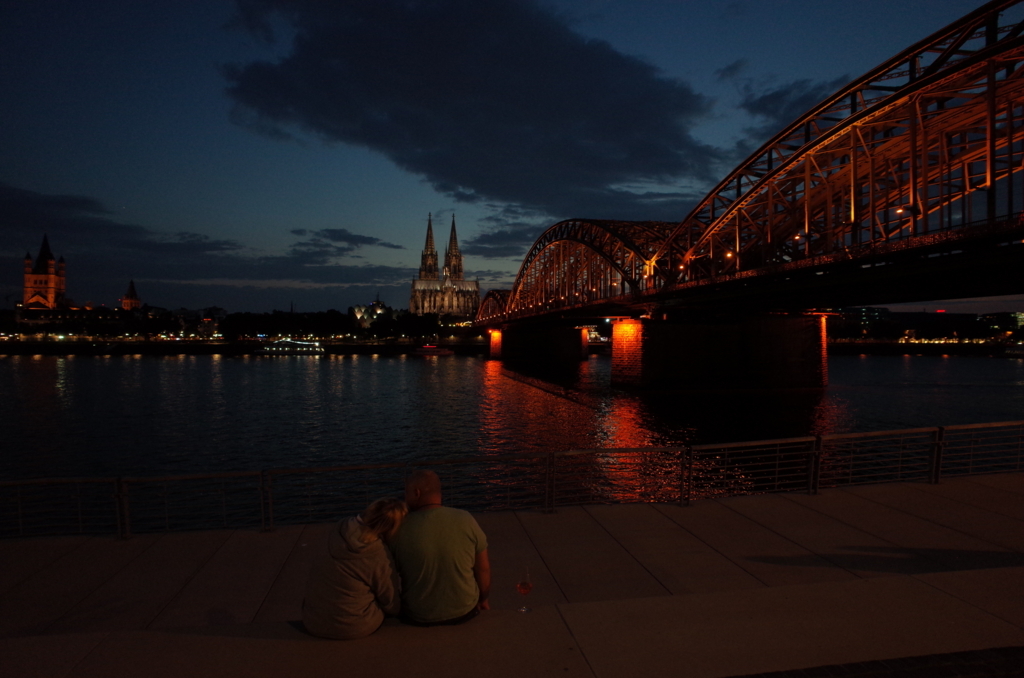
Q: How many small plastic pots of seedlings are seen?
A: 0